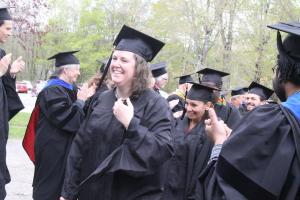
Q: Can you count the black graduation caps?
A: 11